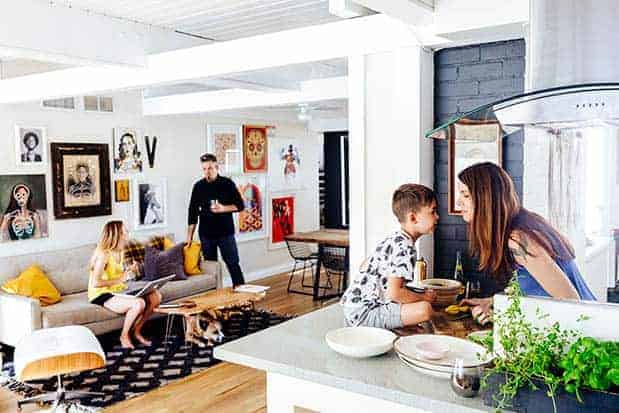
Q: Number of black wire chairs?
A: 2